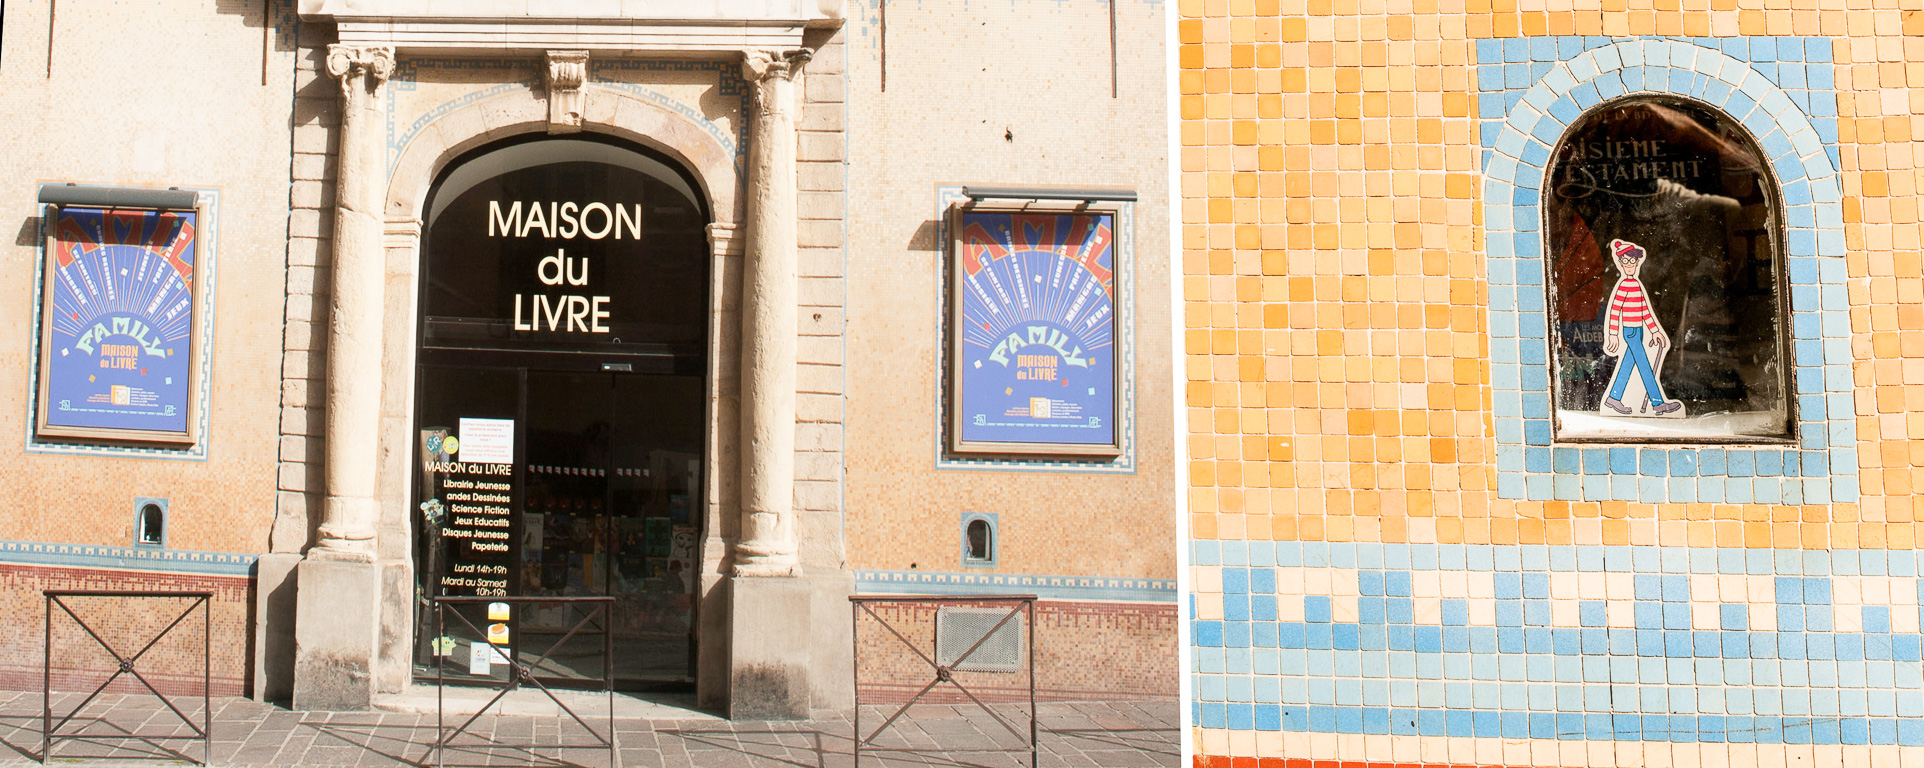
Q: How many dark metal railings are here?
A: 3